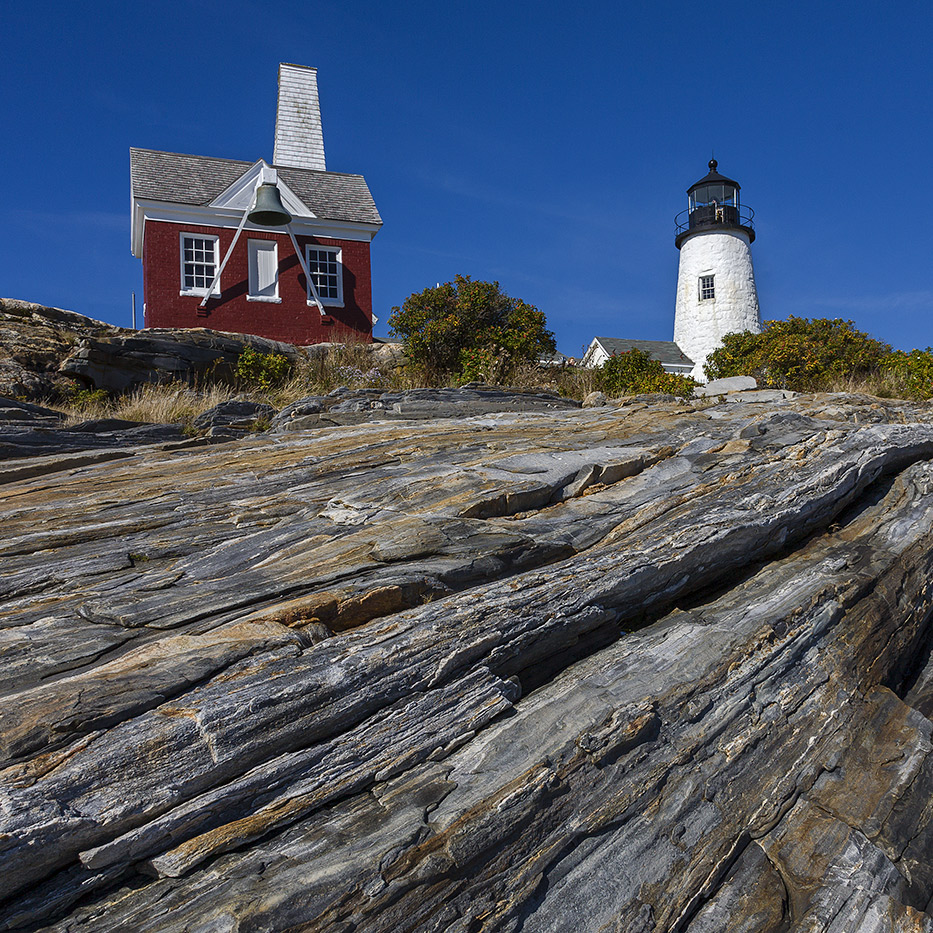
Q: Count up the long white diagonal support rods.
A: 2